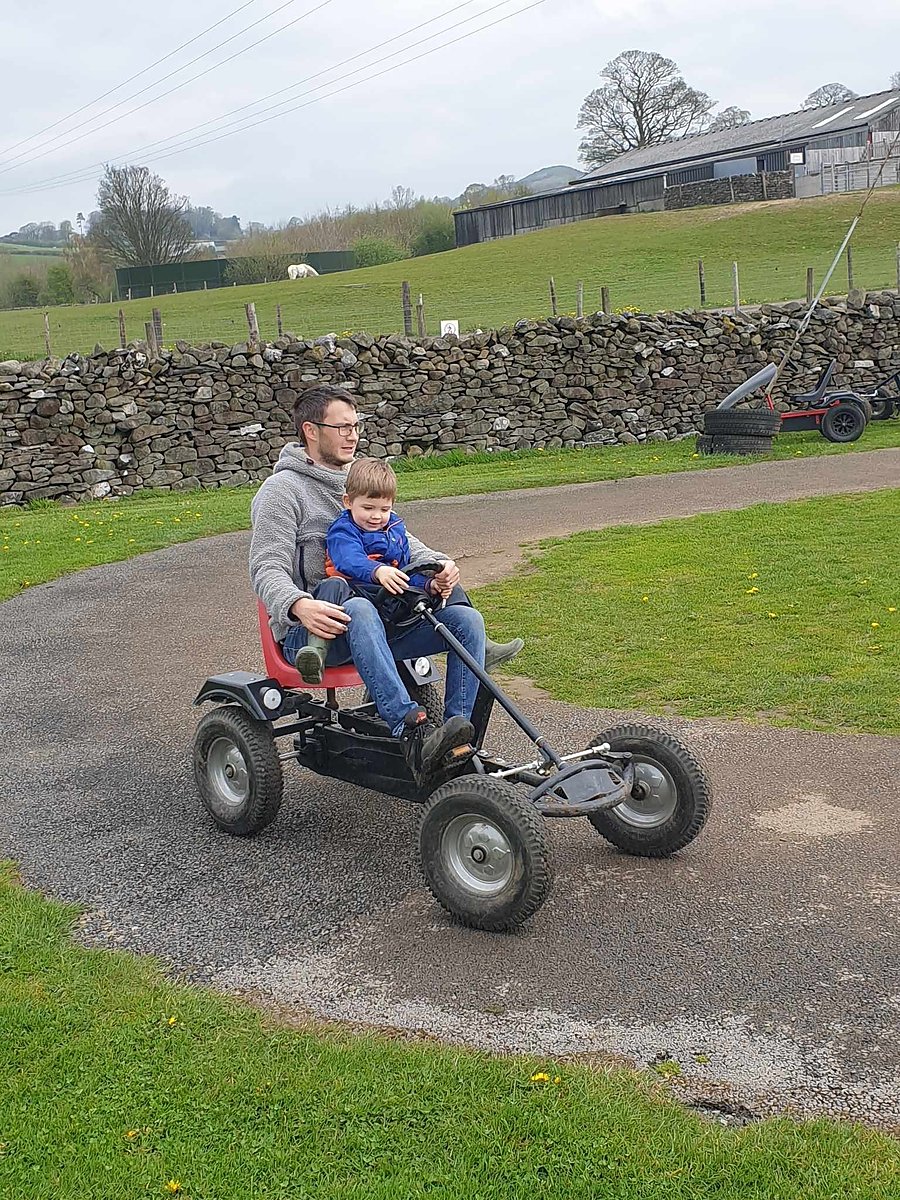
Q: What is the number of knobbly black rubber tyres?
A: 4